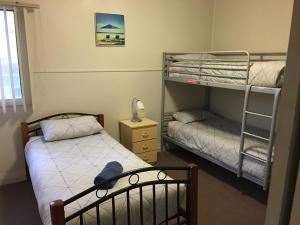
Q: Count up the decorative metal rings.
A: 3